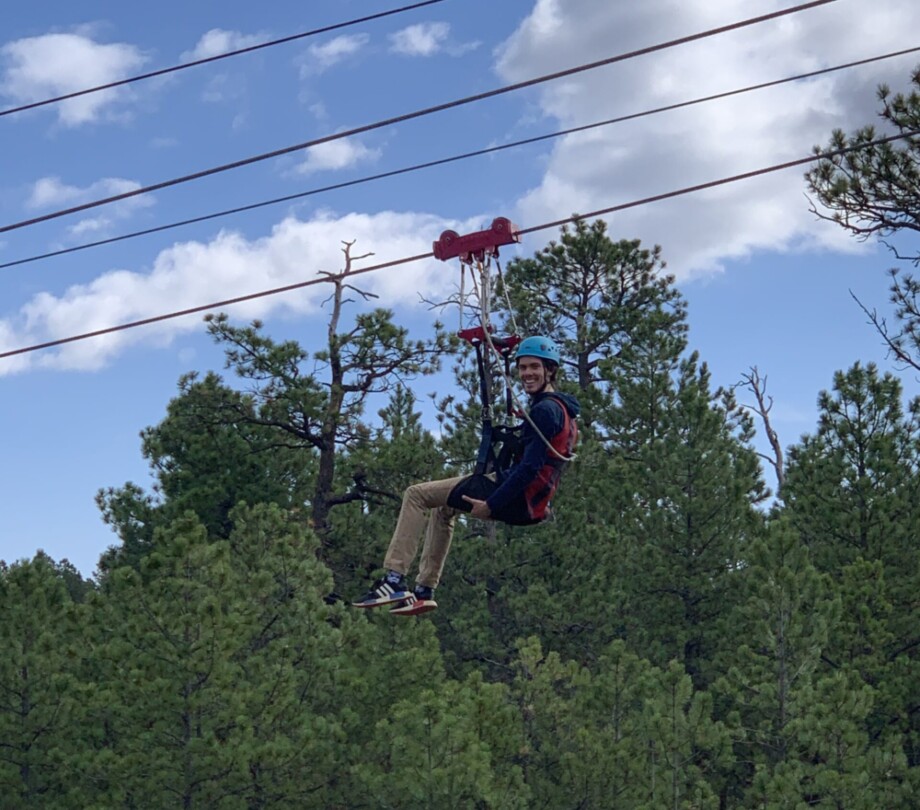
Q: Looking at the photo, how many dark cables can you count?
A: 4